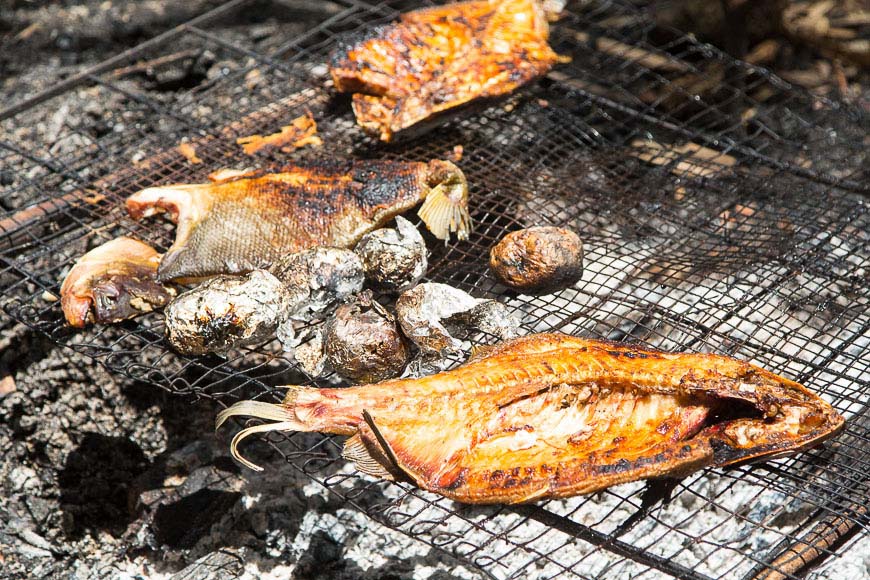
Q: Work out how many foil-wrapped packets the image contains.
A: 5